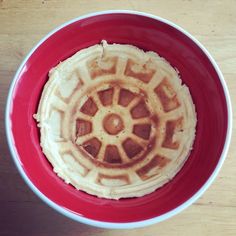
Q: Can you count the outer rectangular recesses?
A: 9